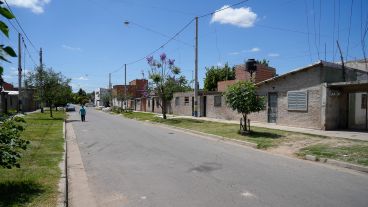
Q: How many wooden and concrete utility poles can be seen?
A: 5